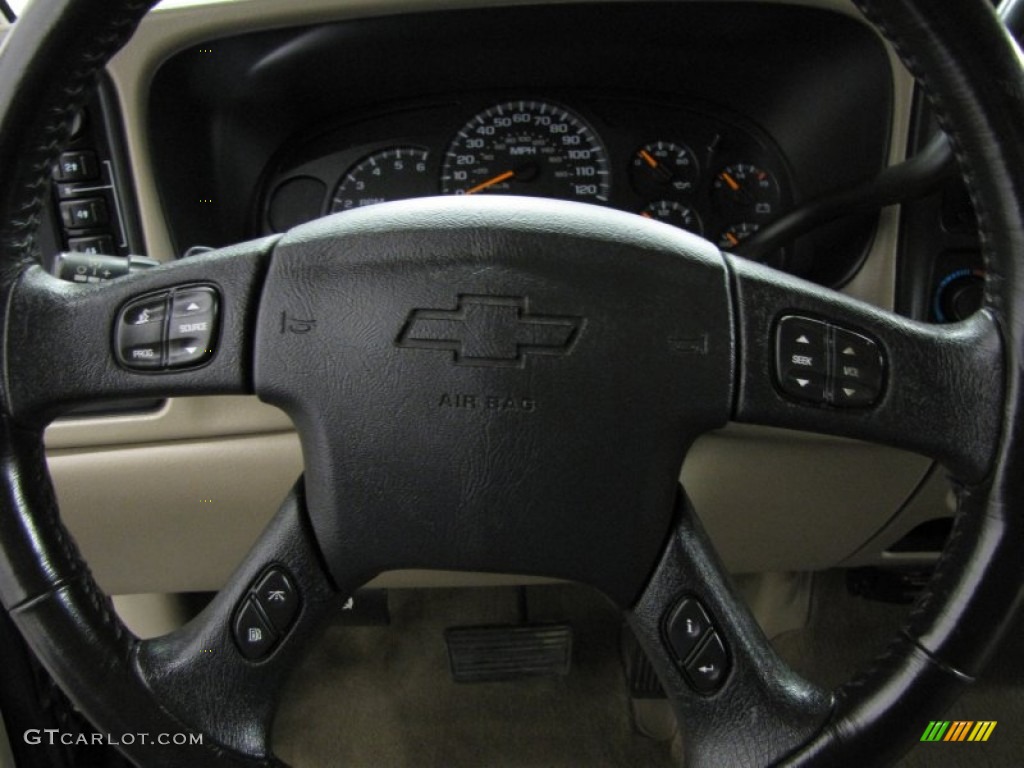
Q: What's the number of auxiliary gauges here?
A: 4